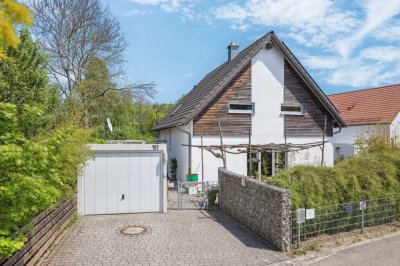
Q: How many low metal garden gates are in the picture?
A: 1